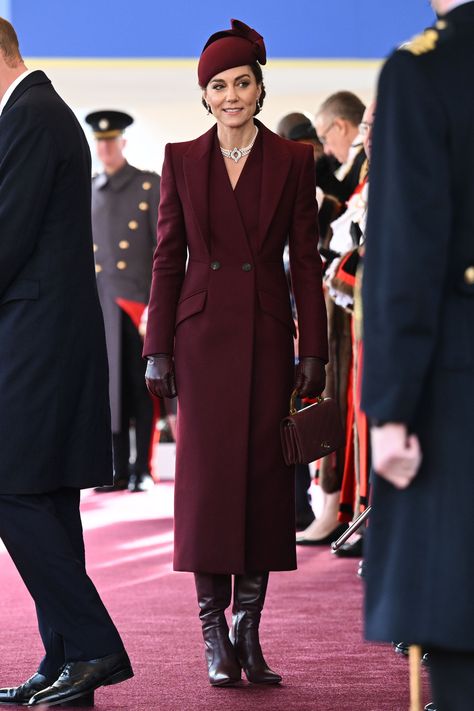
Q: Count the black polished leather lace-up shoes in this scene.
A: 2